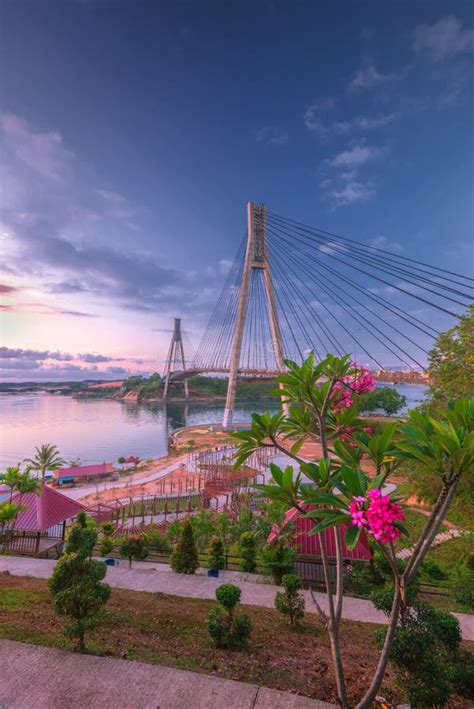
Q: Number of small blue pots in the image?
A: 2